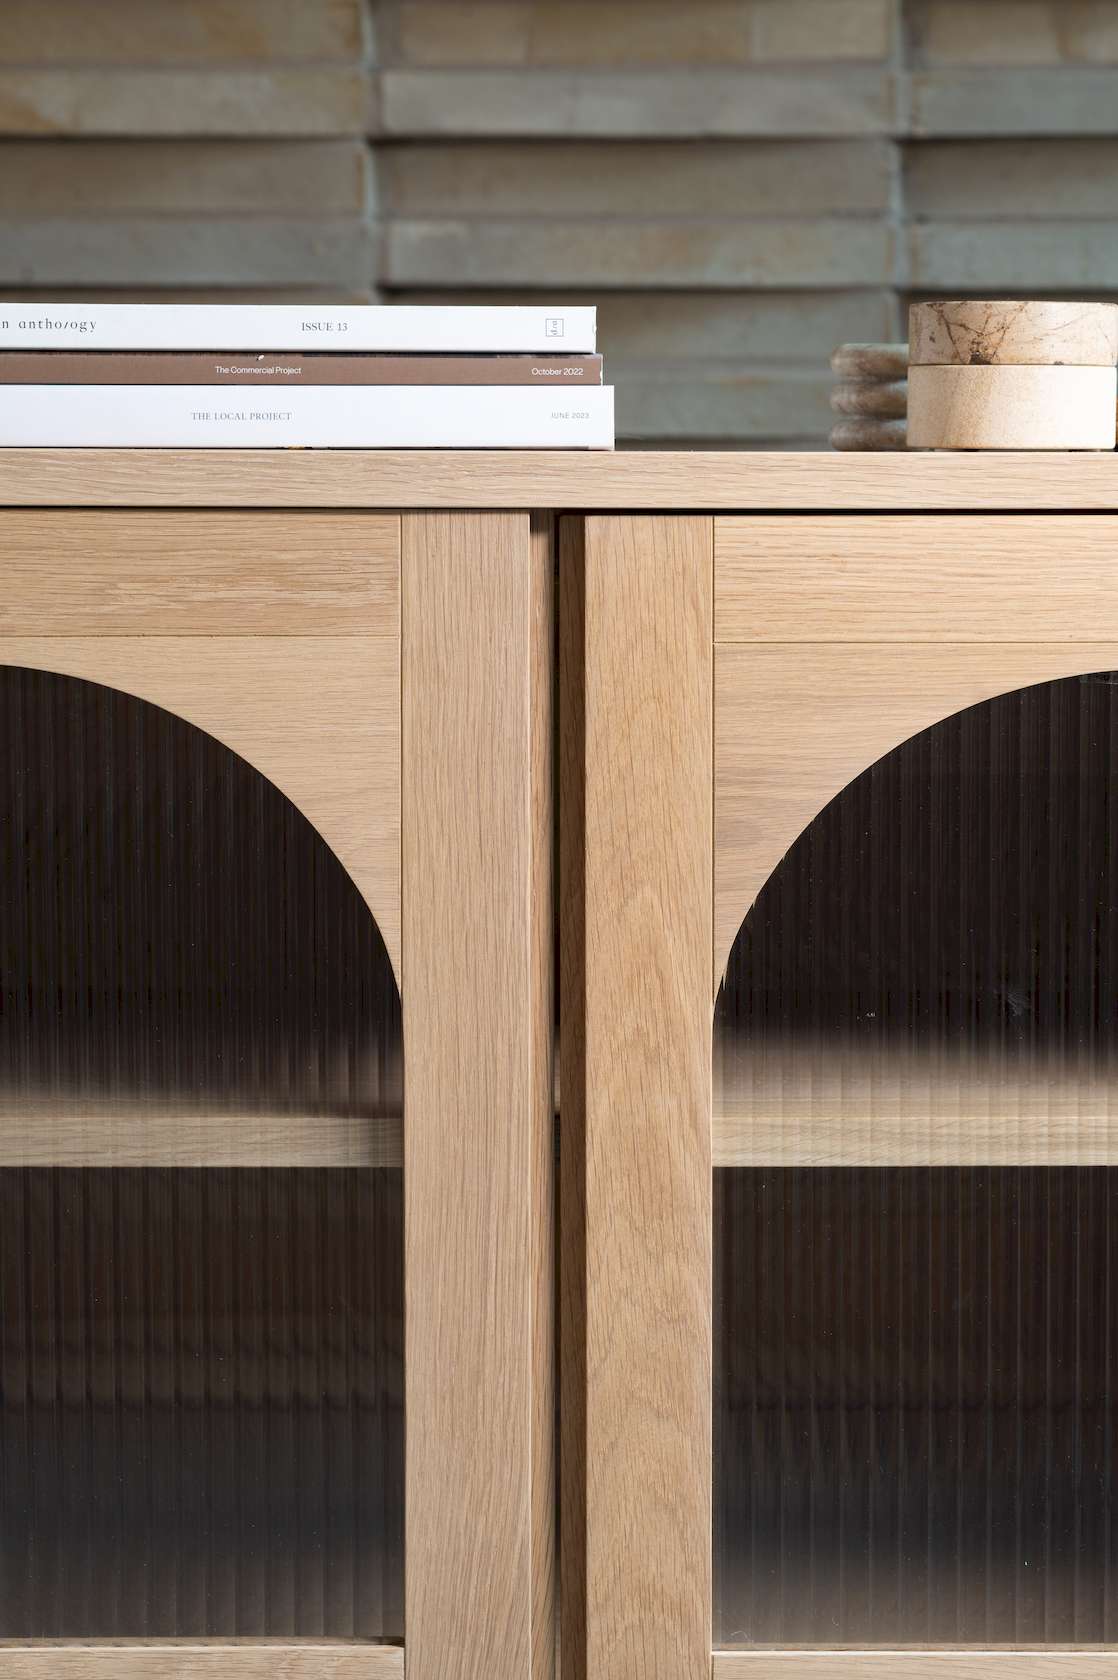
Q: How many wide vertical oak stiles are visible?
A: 2